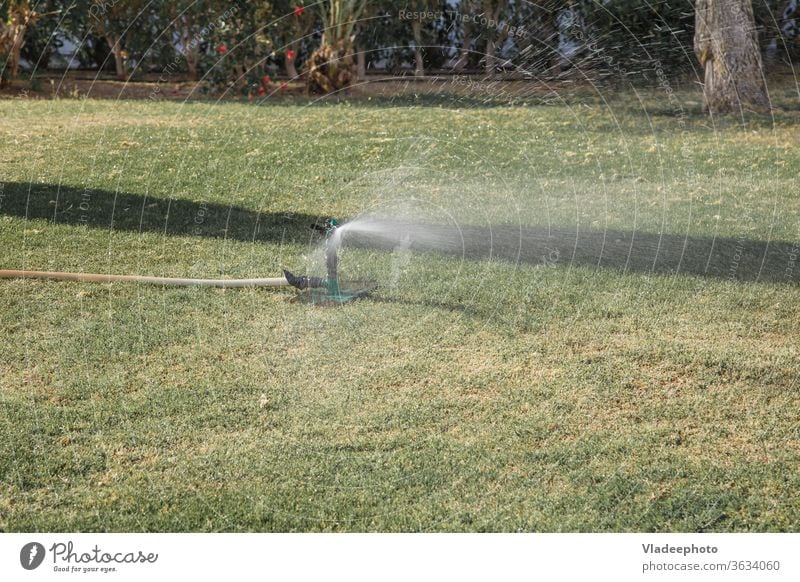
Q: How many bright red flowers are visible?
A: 6